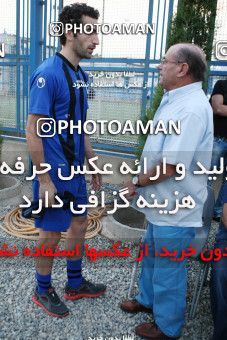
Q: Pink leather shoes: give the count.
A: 0